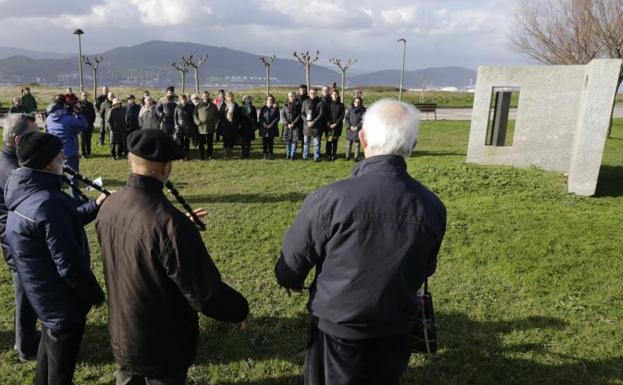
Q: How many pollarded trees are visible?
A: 6